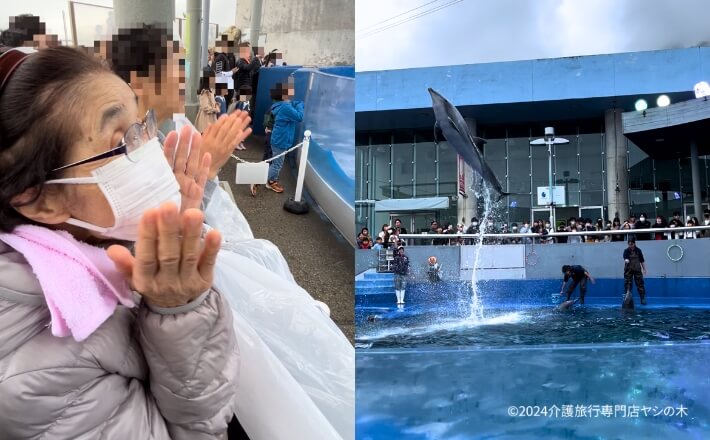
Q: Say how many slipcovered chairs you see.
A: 0